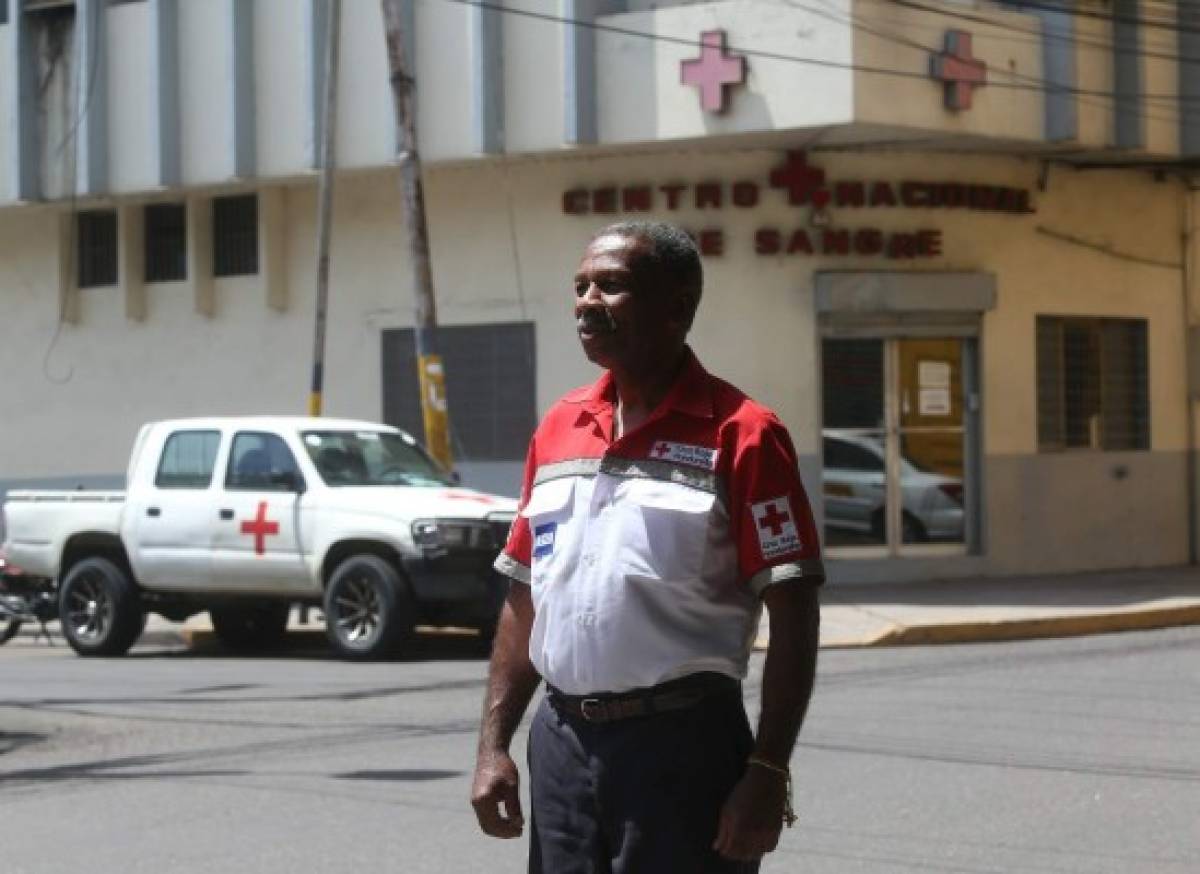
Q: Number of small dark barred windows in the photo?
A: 3